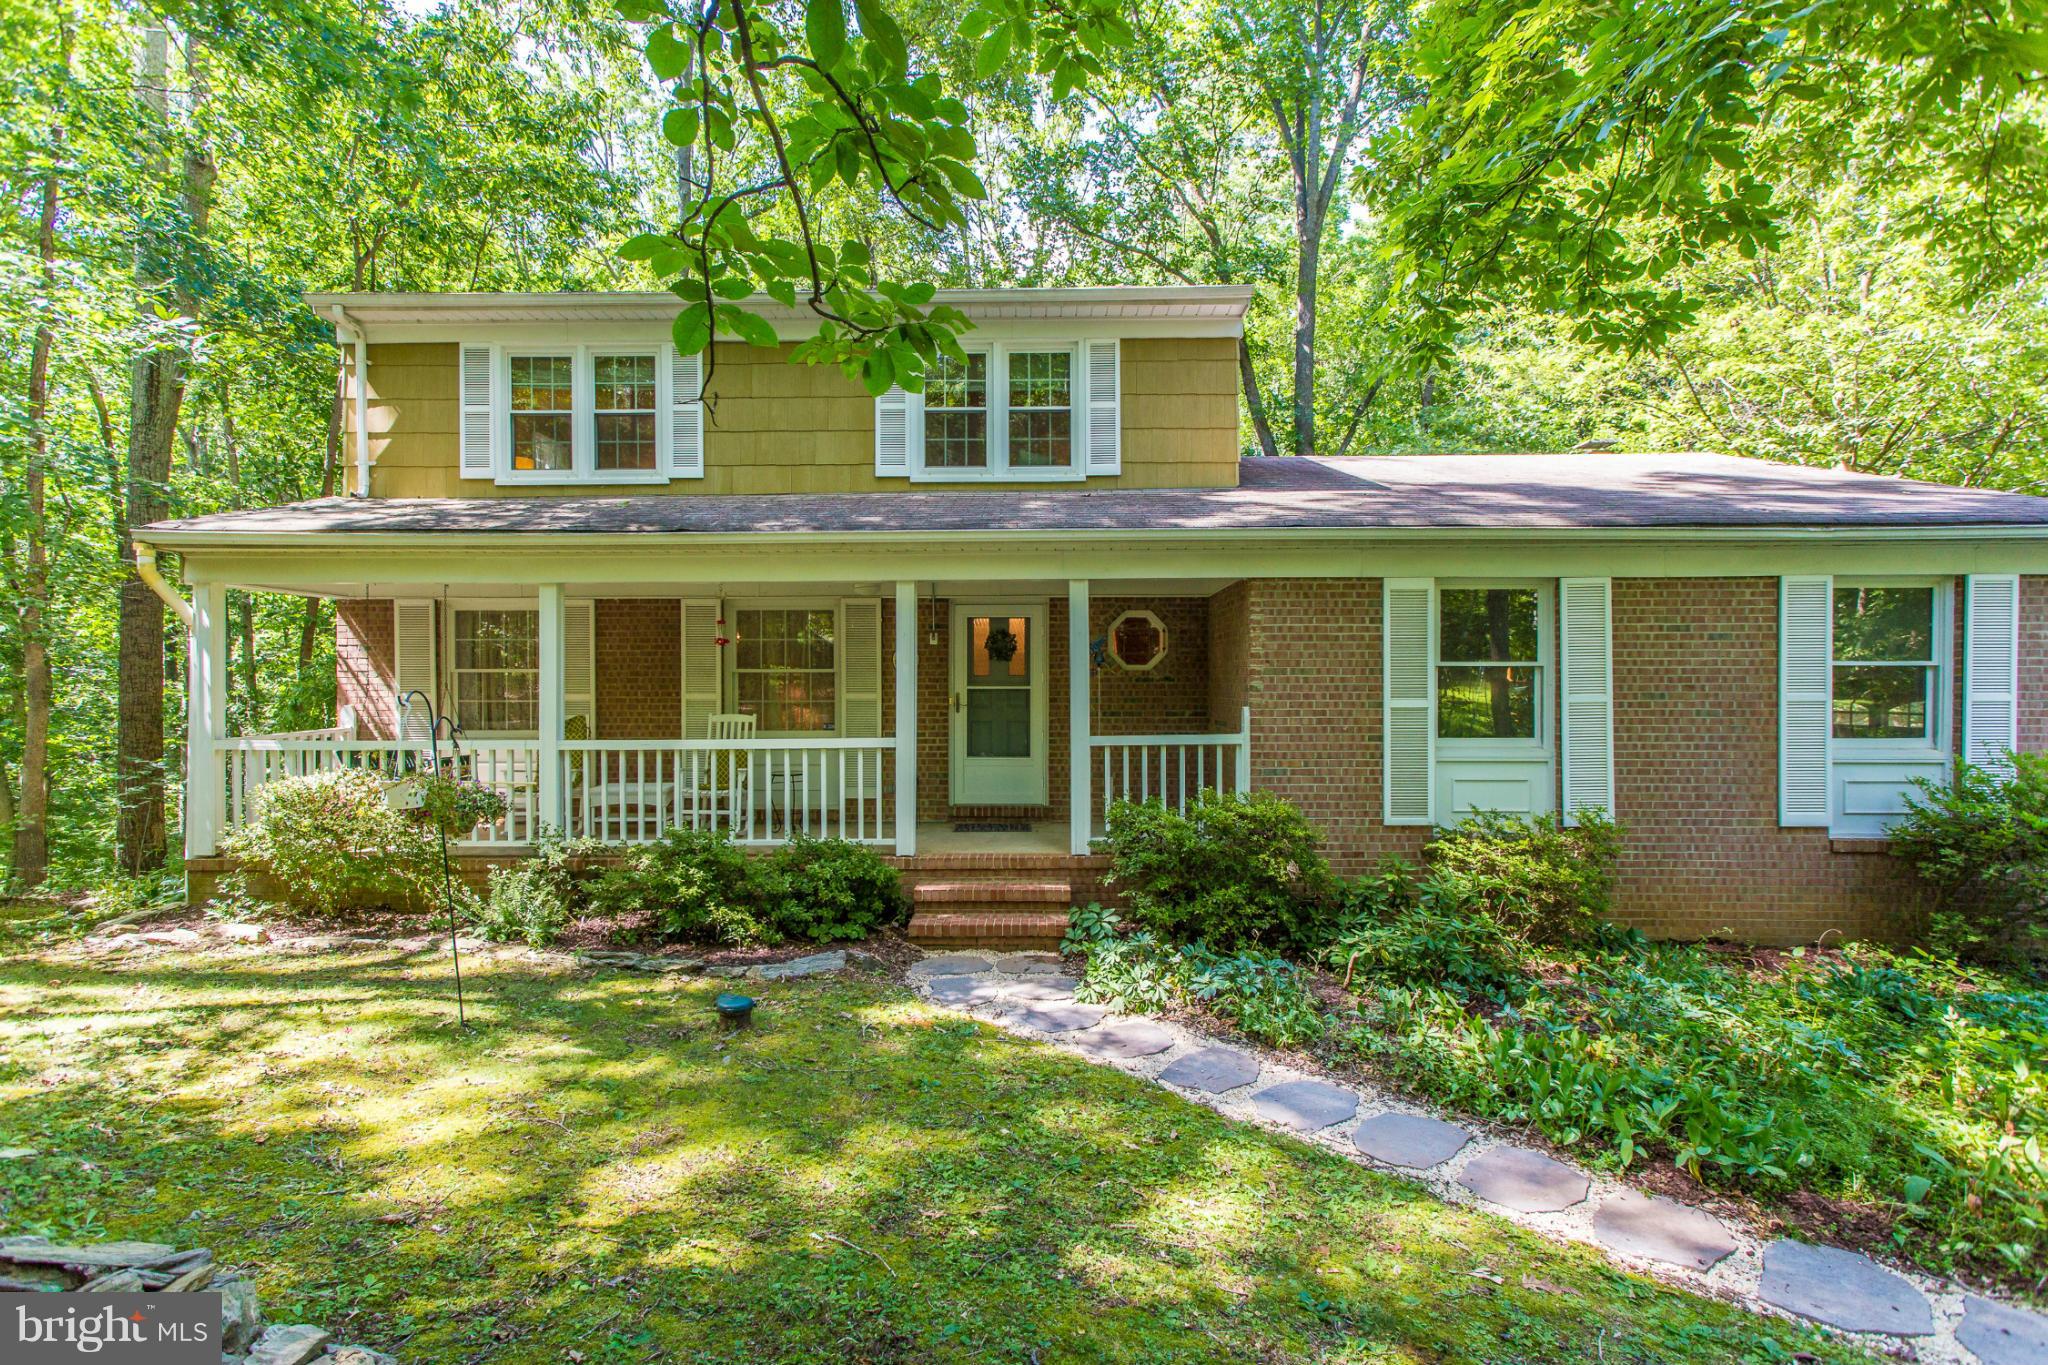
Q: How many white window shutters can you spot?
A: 12